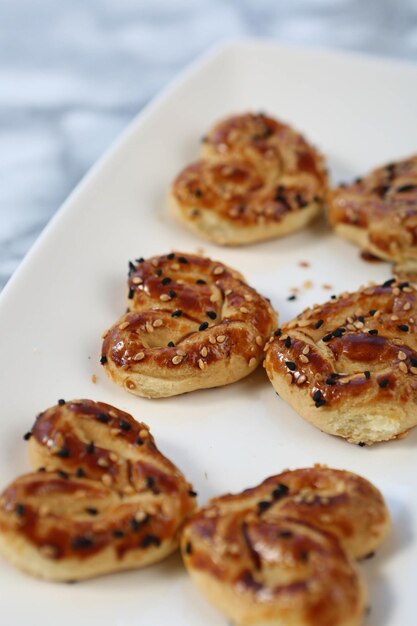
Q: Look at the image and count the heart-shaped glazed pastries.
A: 6